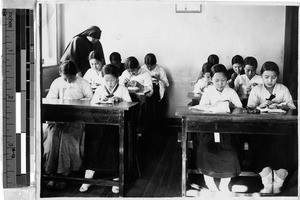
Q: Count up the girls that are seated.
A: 12